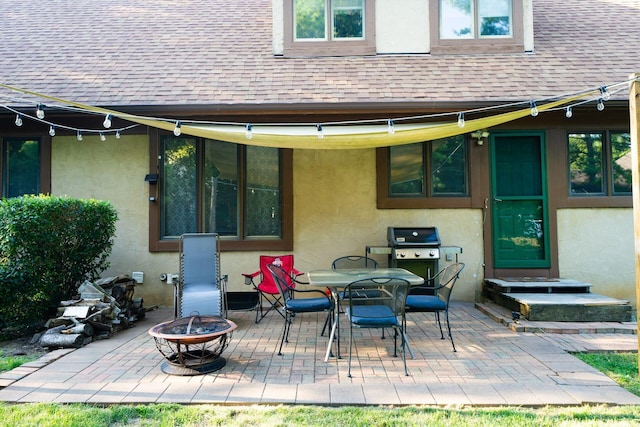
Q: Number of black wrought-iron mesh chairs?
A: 4